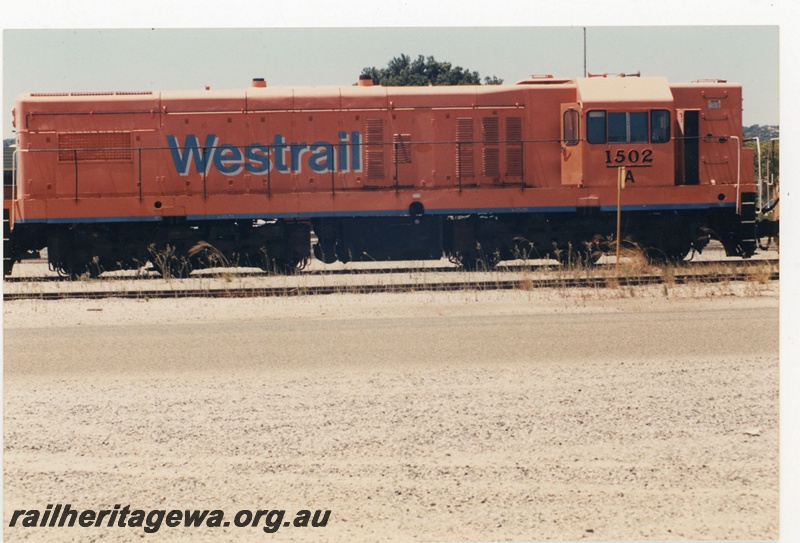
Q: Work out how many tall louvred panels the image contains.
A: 4